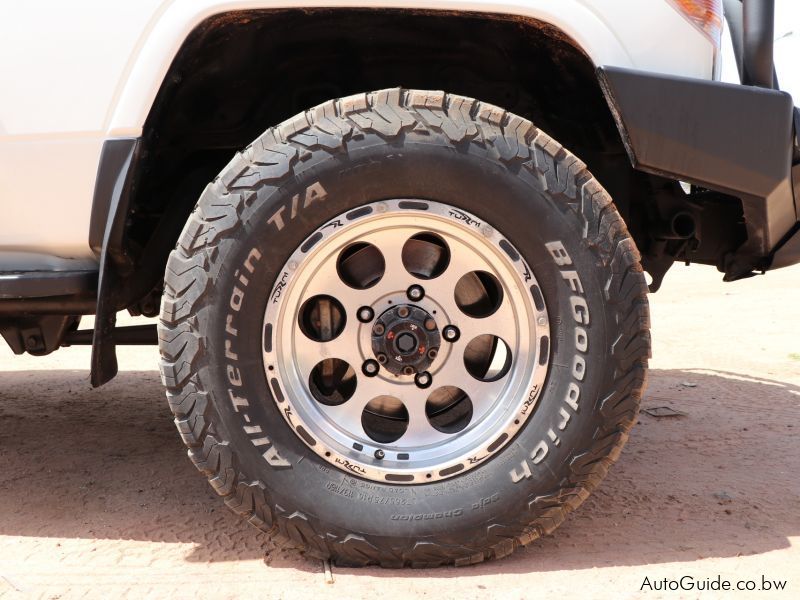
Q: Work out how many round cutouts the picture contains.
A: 8